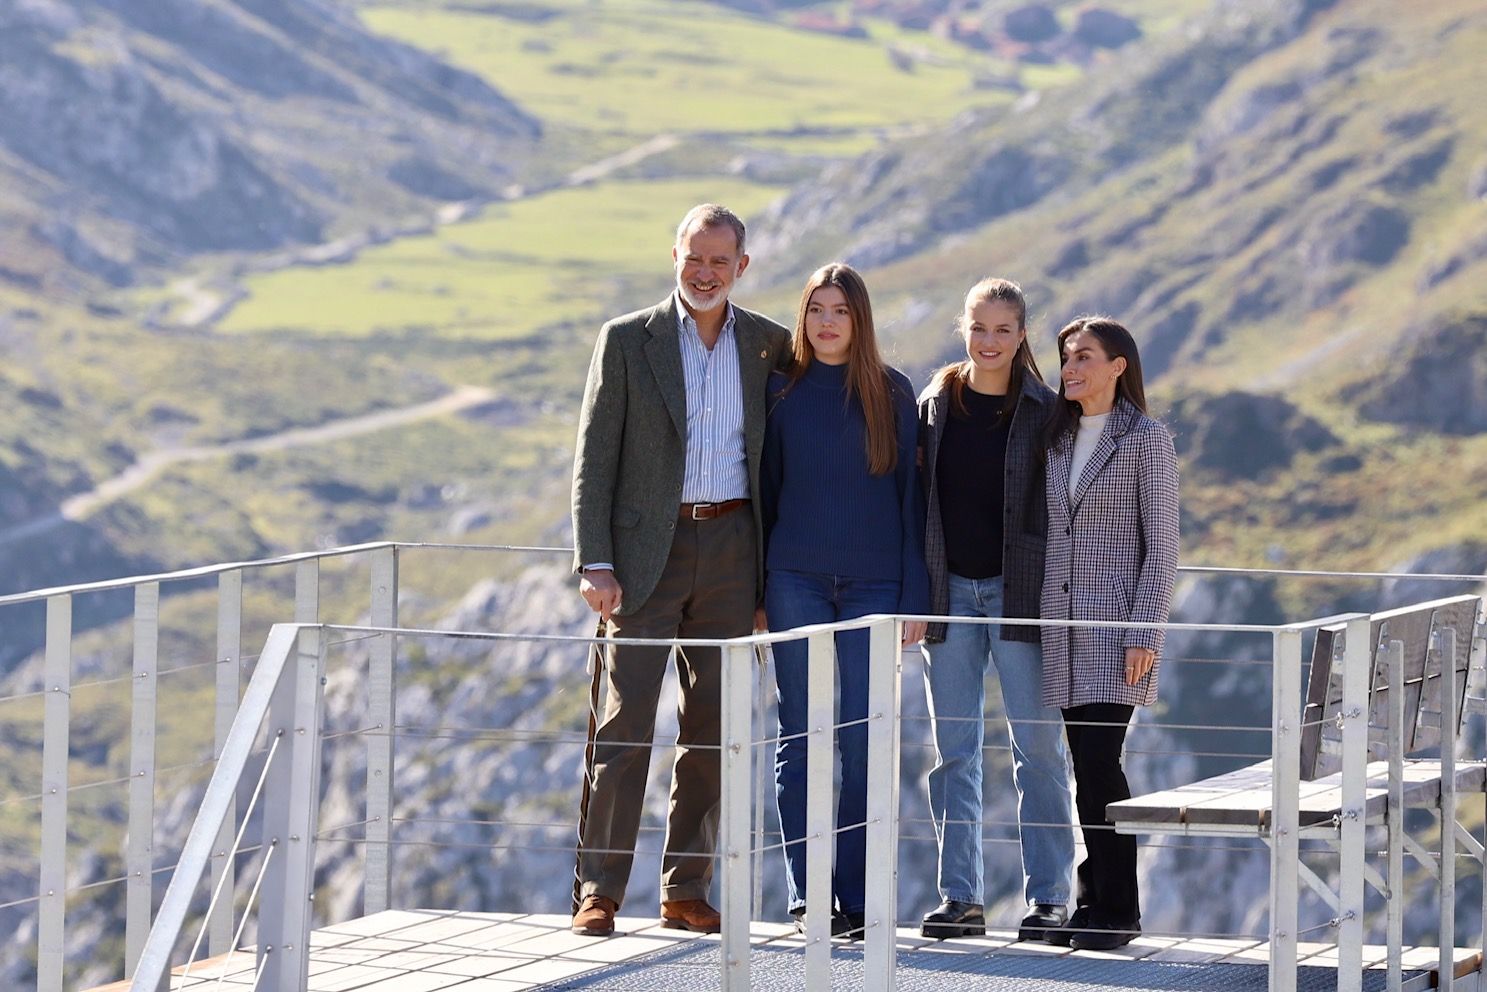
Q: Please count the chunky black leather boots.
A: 2